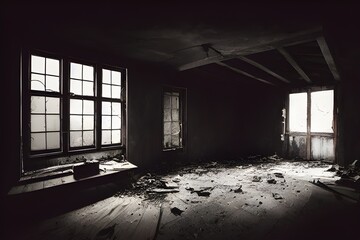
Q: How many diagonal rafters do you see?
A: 4